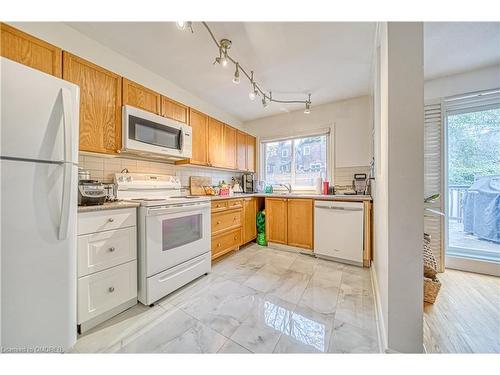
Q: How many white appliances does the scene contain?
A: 4